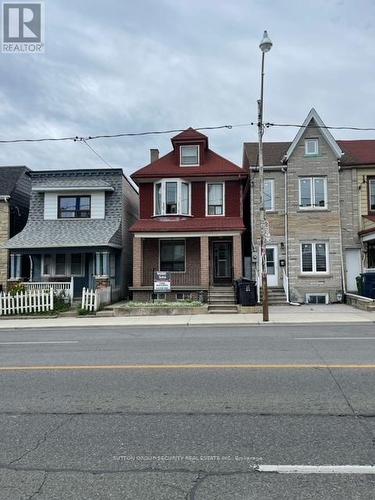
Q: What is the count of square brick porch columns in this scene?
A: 3